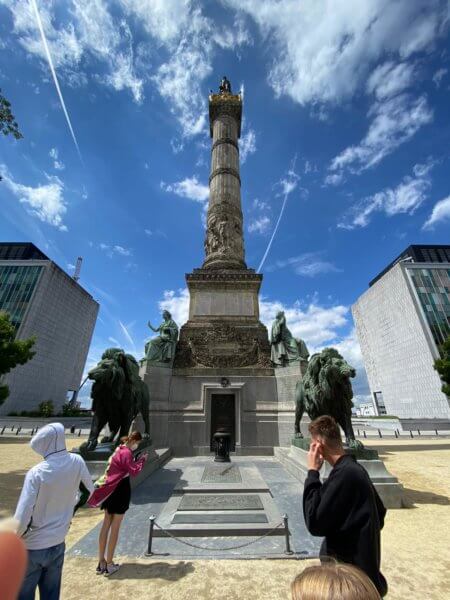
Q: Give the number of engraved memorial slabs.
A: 3